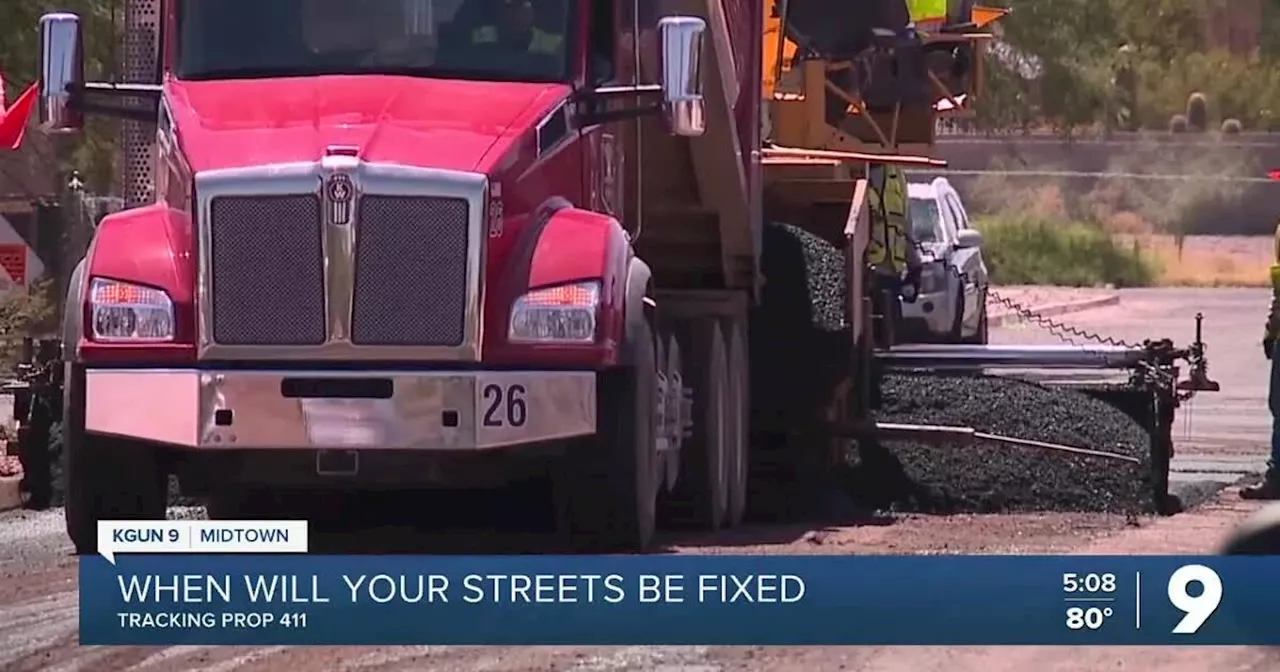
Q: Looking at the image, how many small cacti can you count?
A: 3